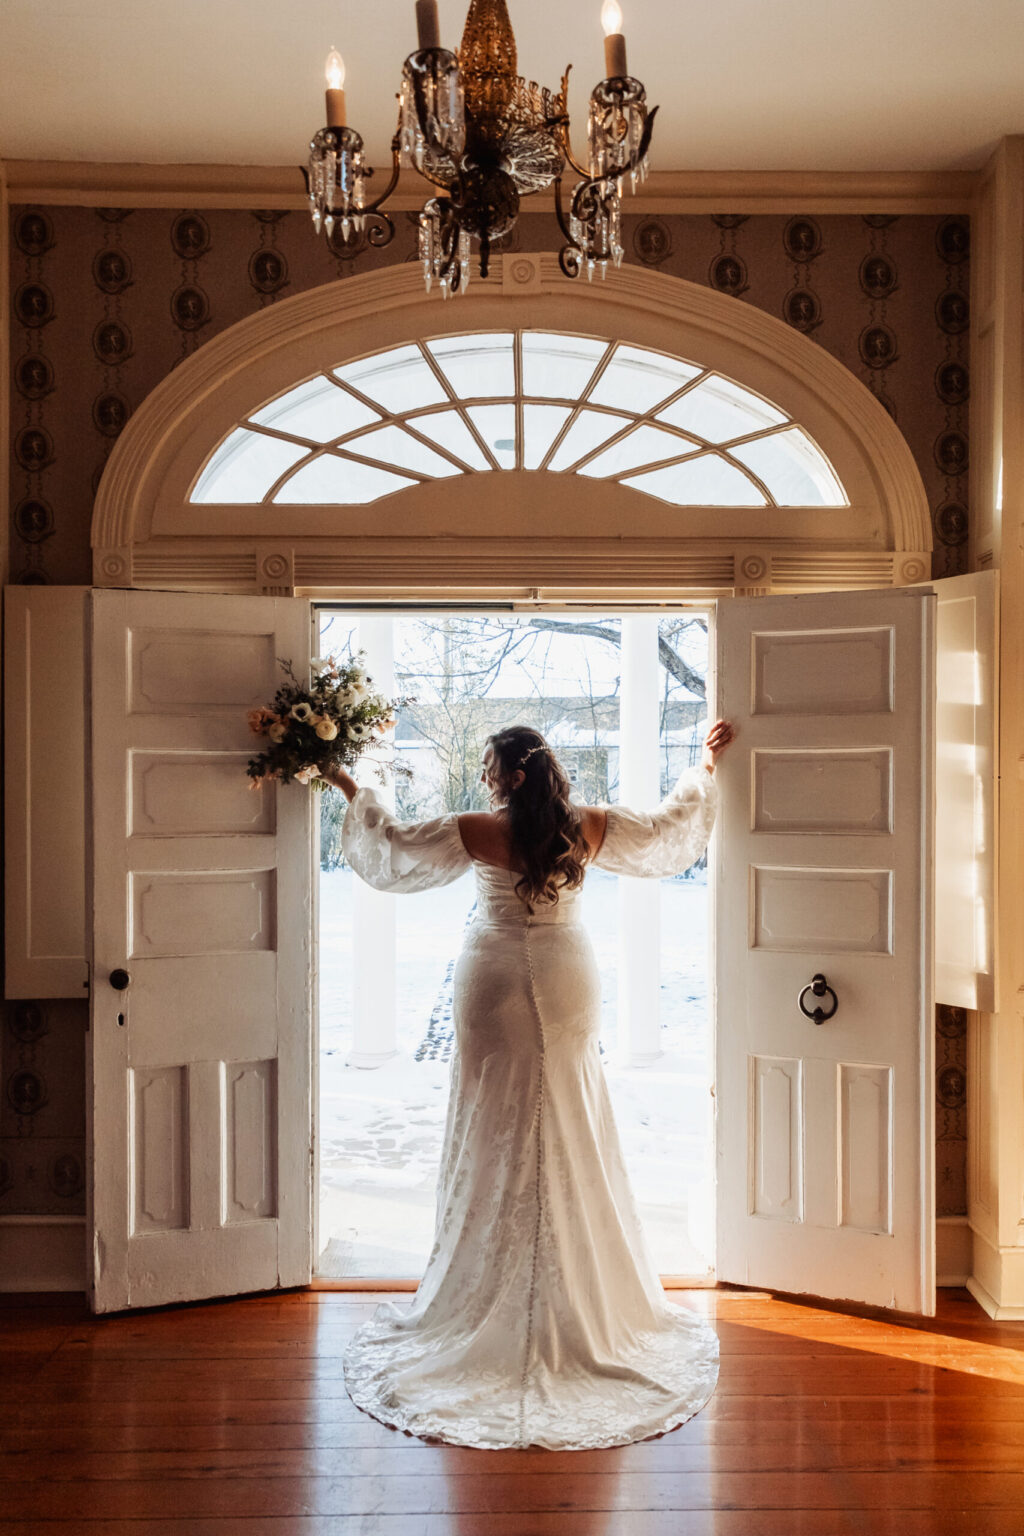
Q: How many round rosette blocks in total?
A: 5